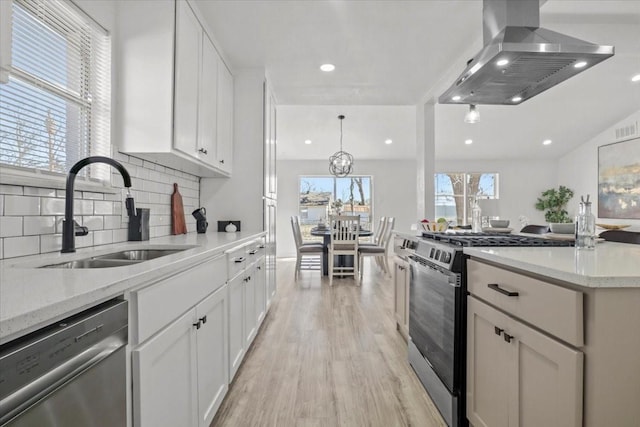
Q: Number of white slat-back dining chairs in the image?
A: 5